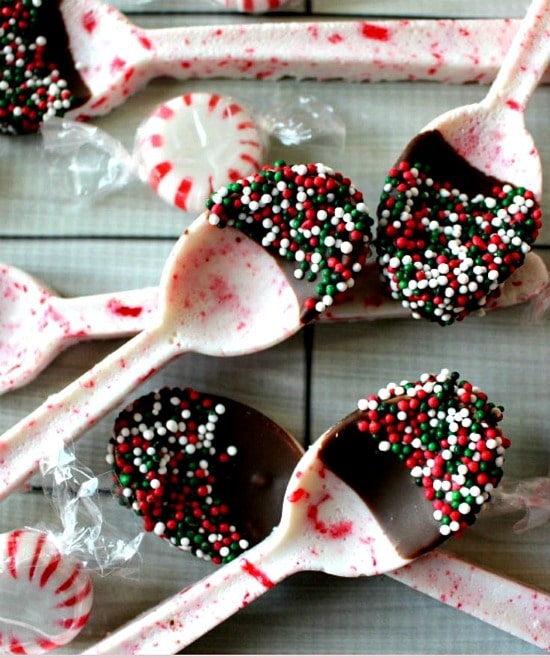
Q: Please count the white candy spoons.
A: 6